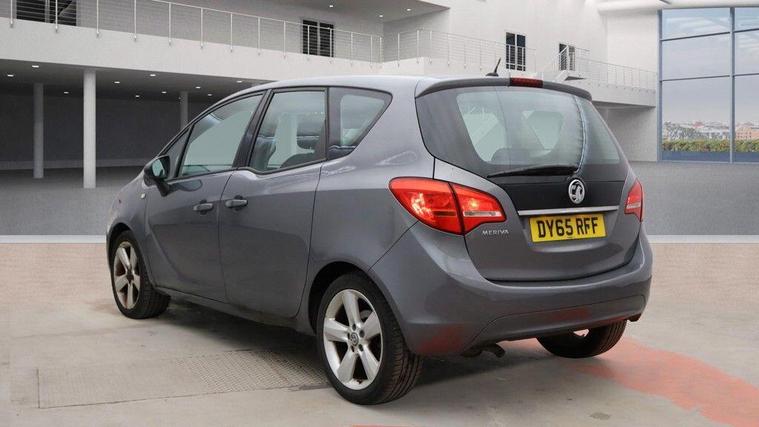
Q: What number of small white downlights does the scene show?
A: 13